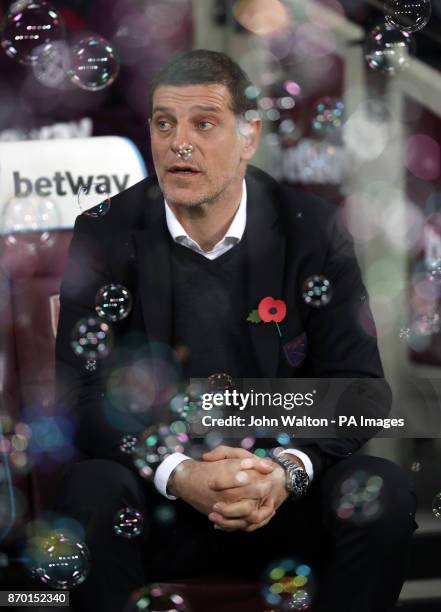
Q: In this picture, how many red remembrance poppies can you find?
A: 1